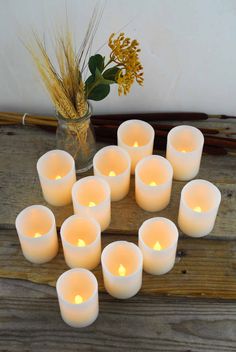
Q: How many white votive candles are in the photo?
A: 12